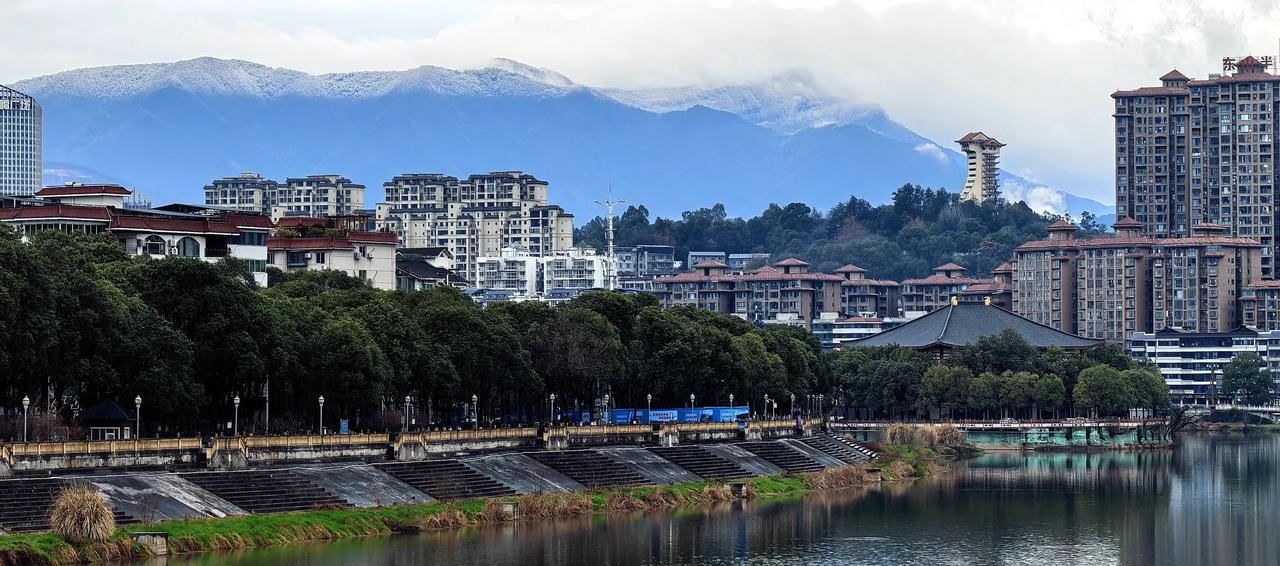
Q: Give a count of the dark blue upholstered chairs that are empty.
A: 0